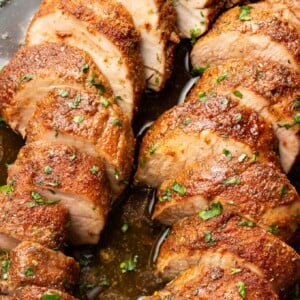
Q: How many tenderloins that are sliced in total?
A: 2